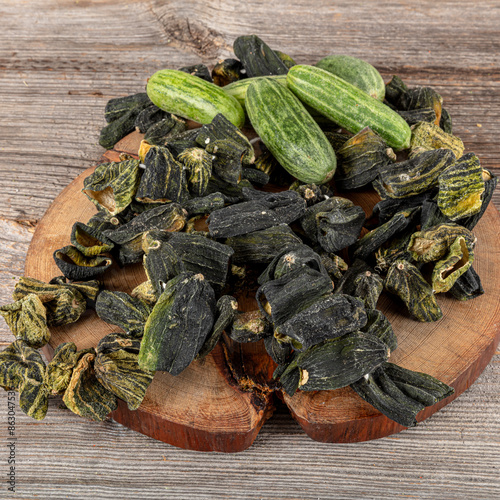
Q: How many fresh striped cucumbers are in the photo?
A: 5